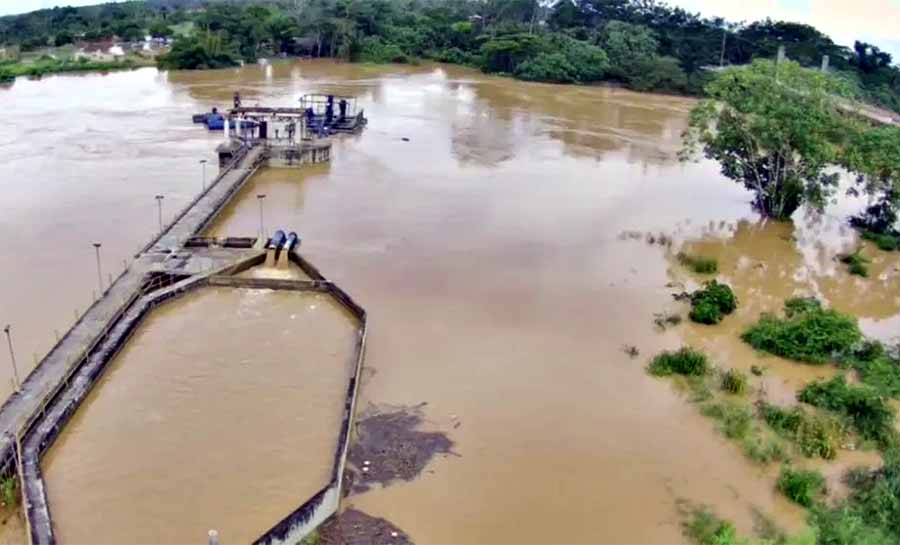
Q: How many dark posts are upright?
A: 5